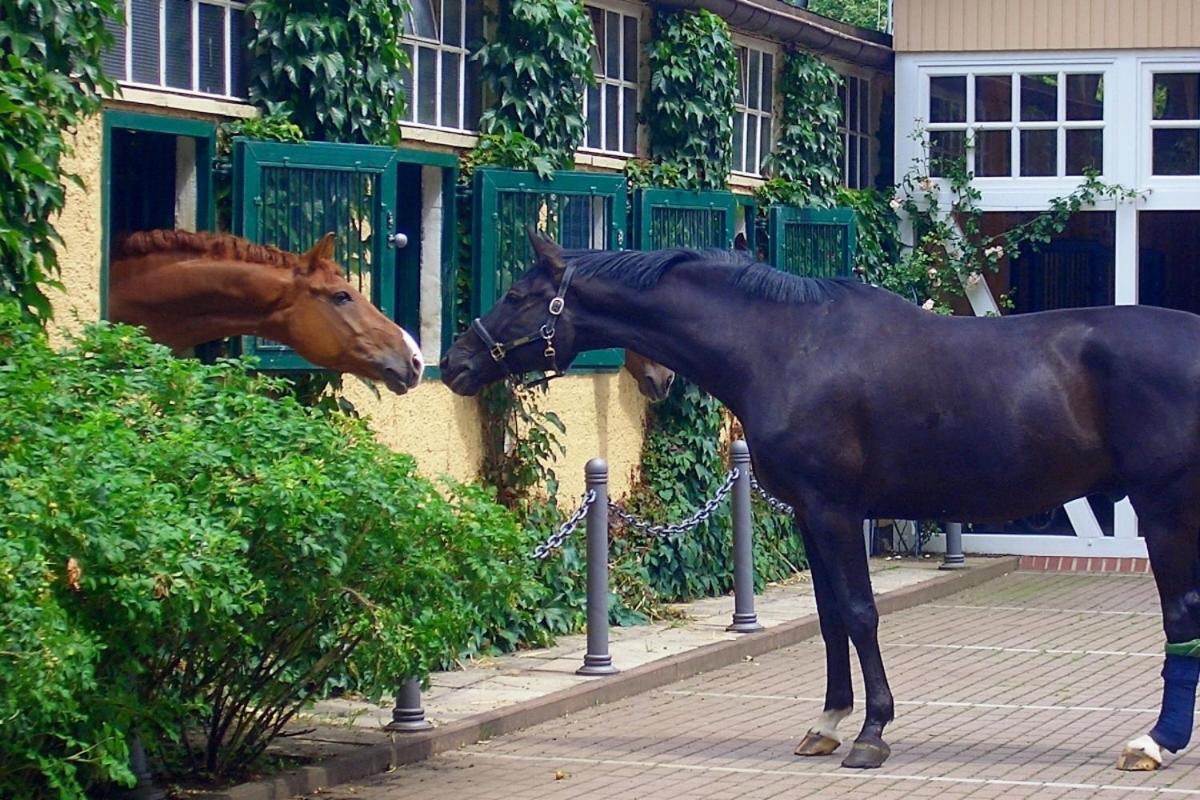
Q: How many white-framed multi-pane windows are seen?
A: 7